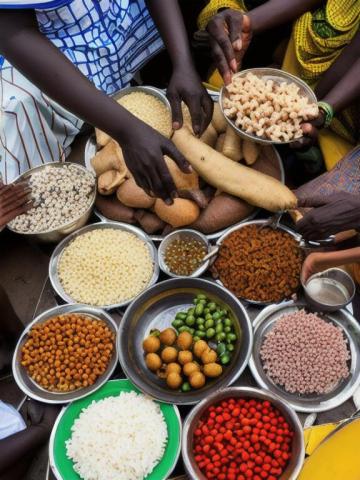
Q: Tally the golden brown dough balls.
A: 13